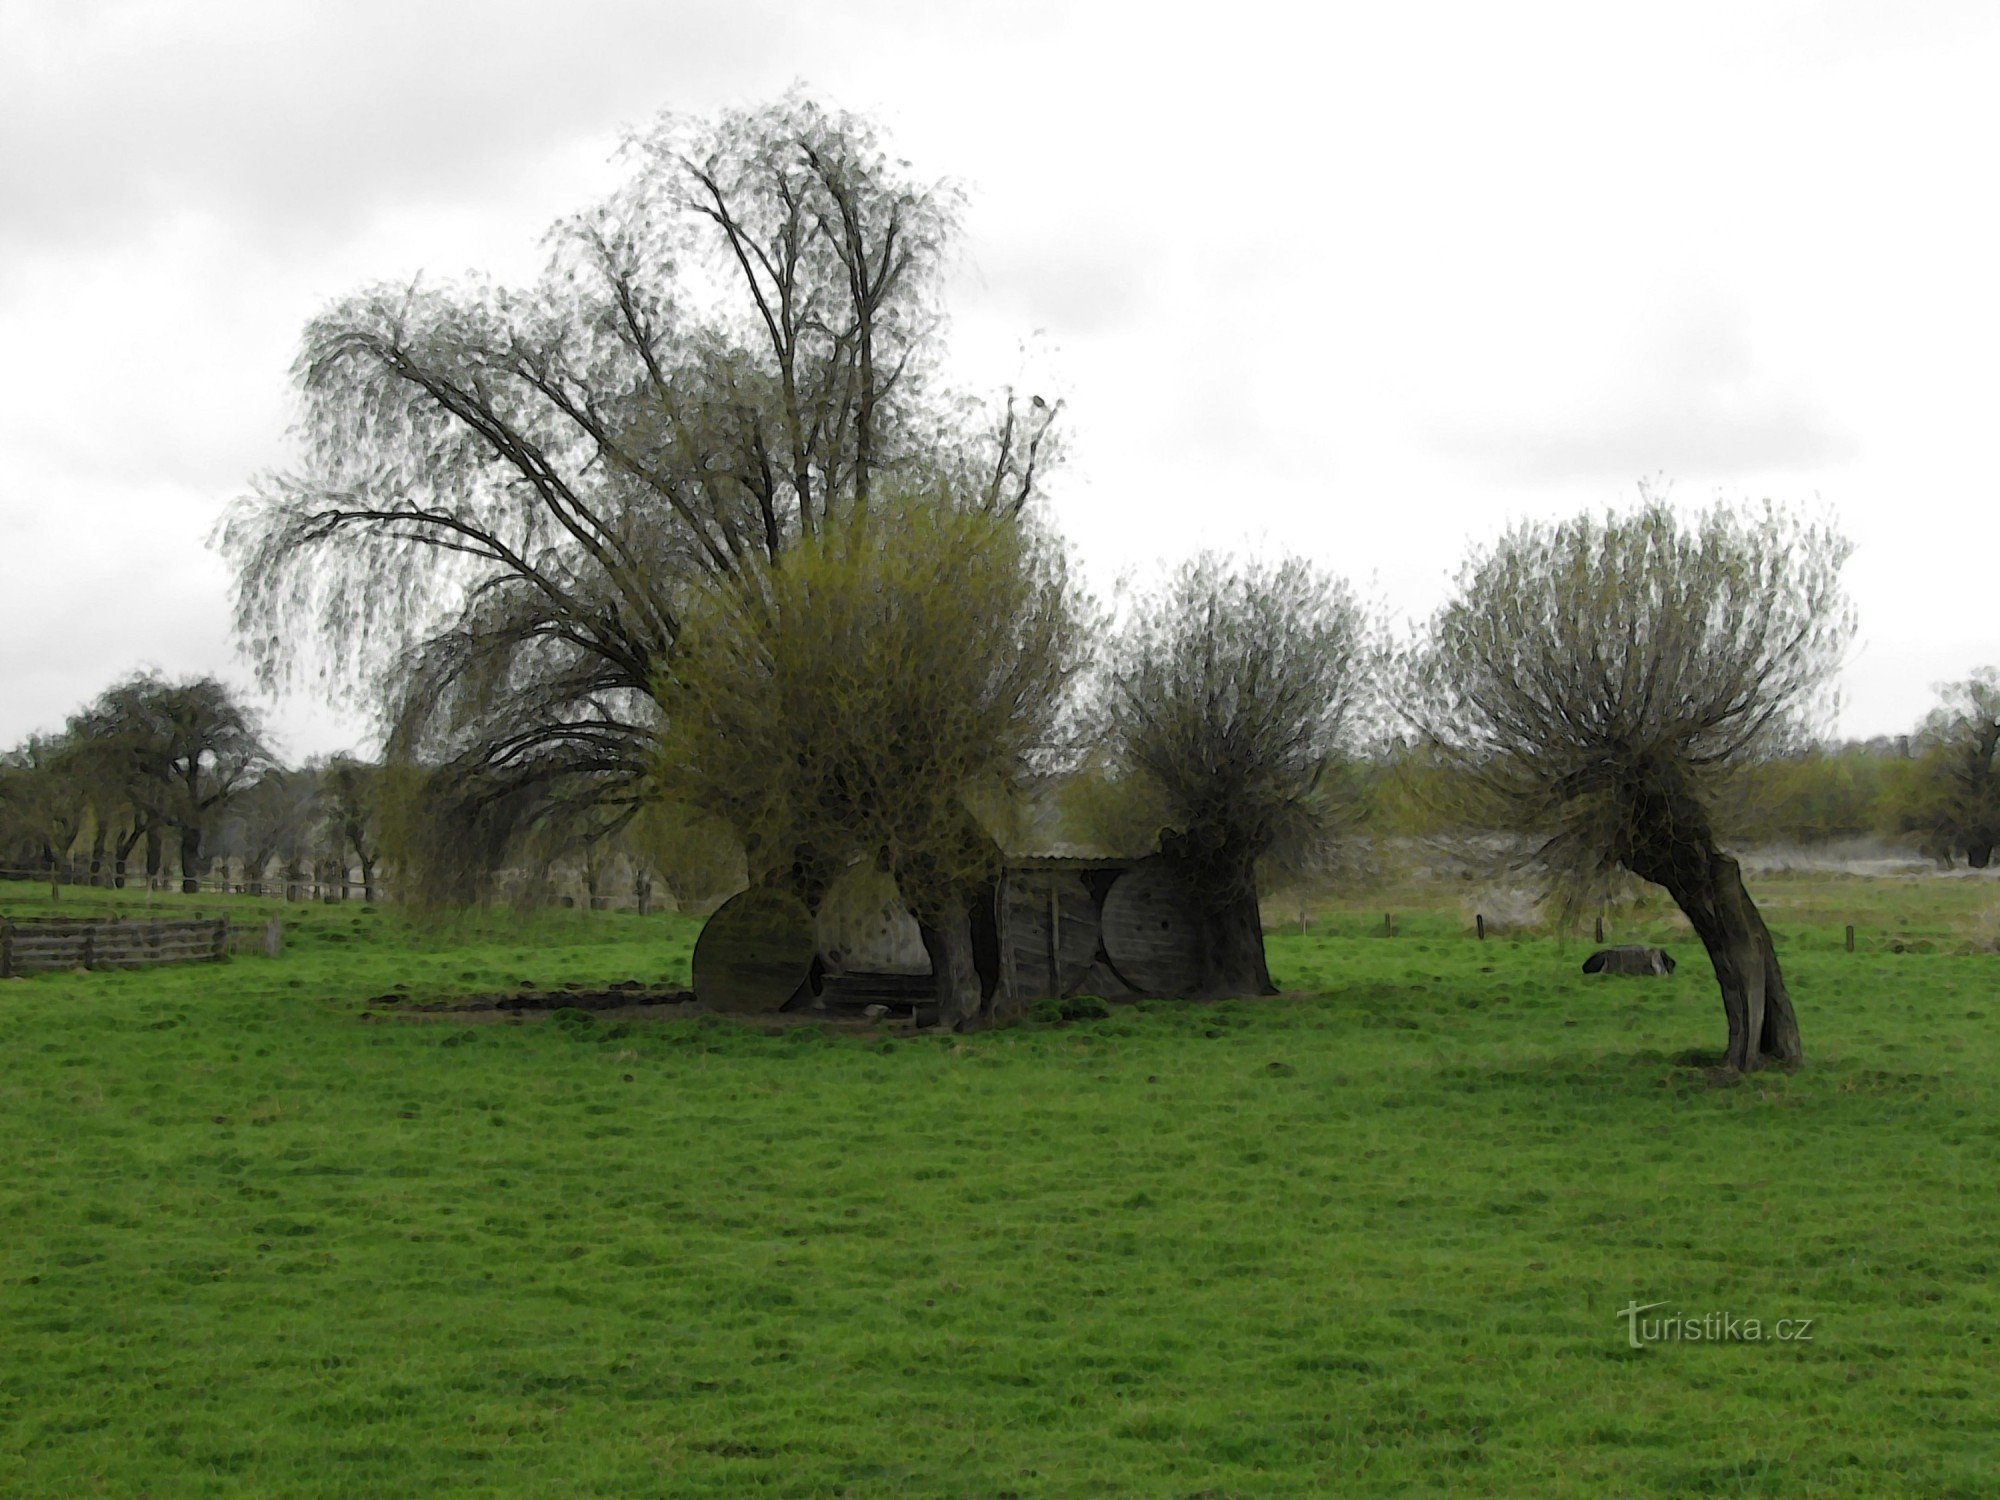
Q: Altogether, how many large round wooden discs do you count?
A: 4